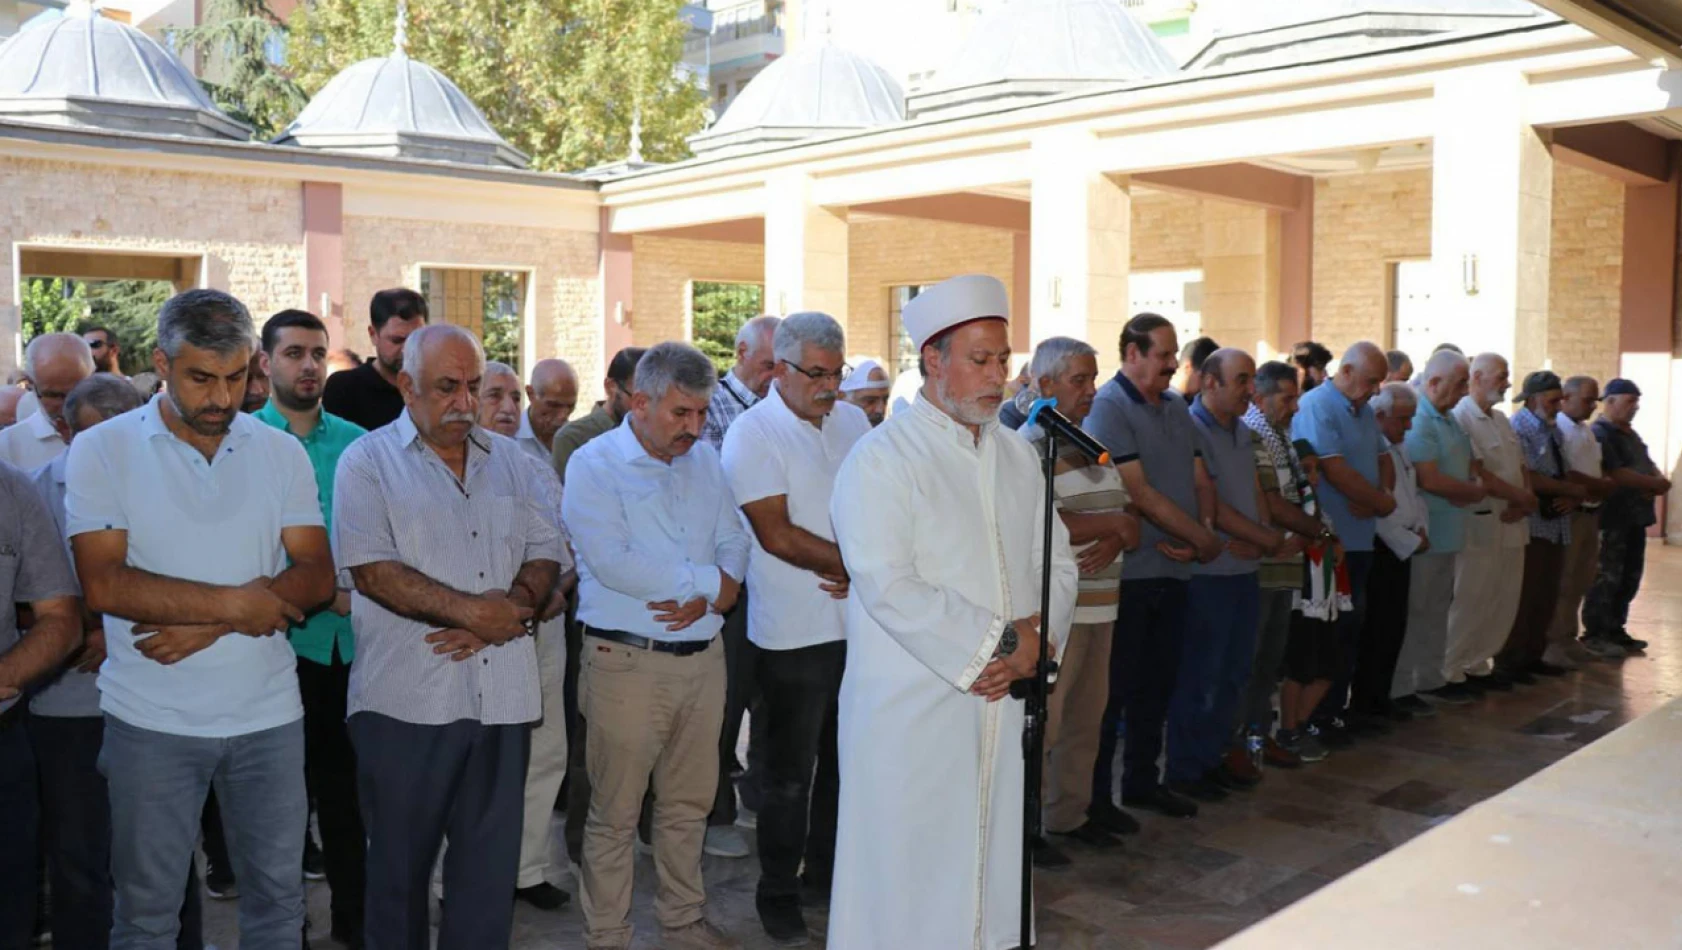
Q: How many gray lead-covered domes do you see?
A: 5